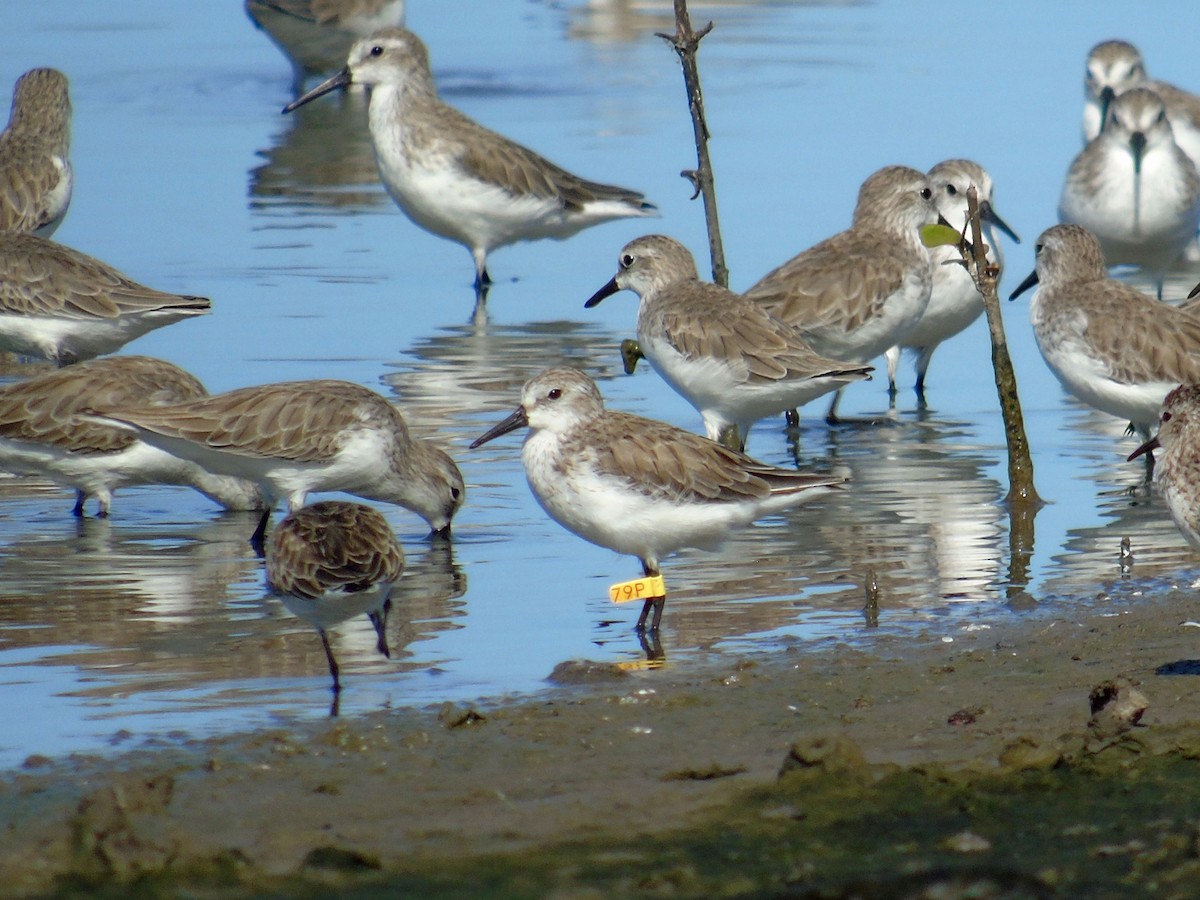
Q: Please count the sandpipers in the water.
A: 15